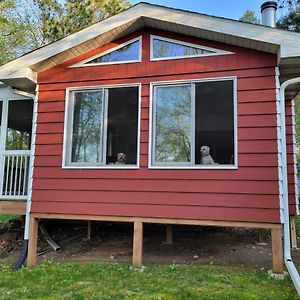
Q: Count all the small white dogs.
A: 2